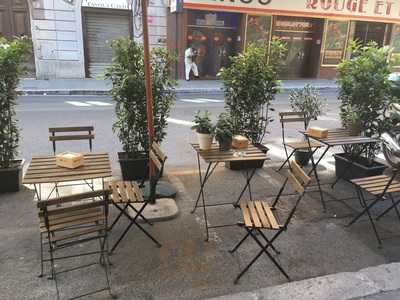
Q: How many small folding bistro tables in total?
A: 3